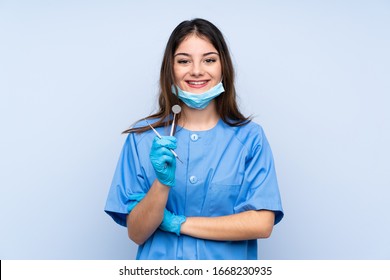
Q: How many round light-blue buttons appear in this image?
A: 2